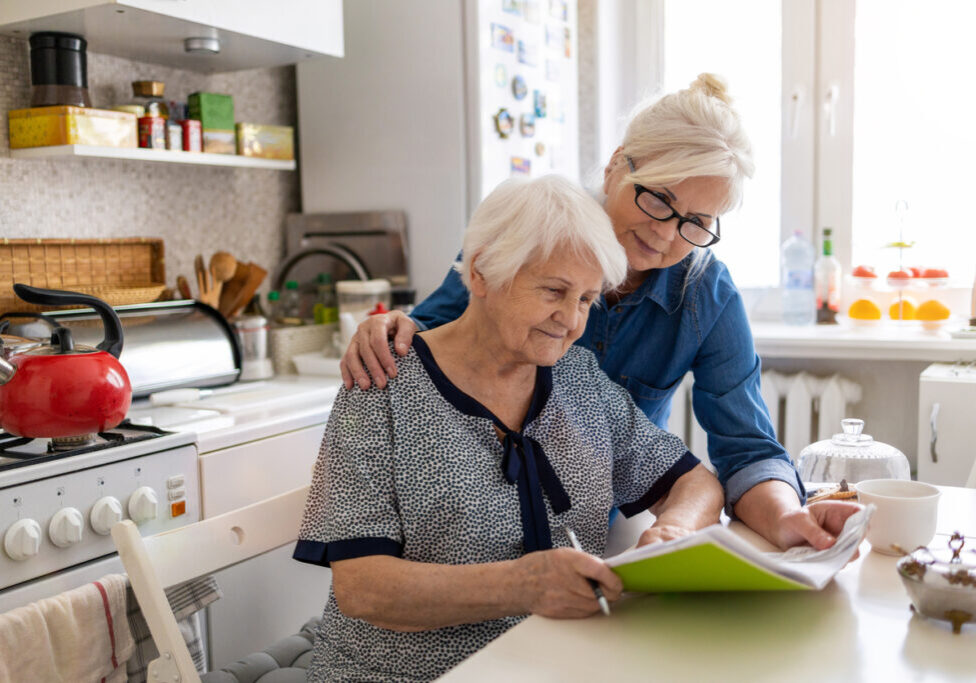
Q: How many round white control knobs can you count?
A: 4